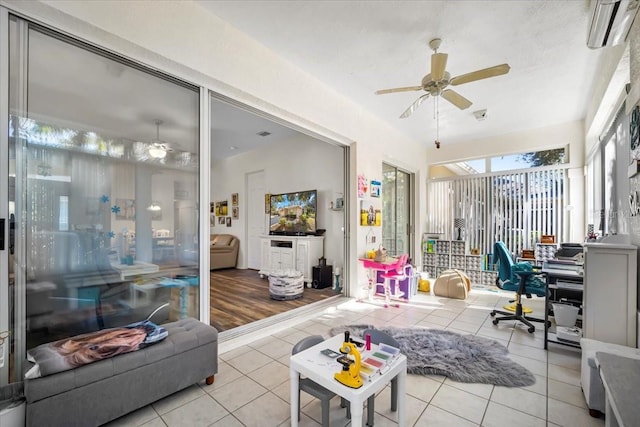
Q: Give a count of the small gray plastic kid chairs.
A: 2